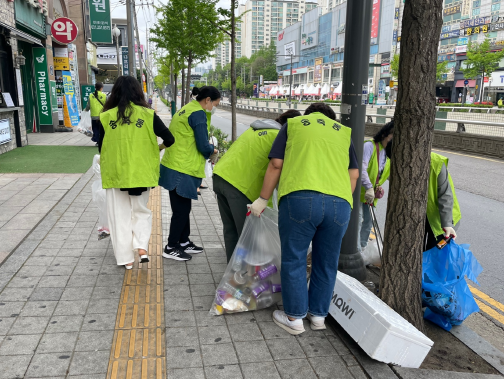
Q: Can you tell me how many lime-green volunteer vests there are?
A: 7